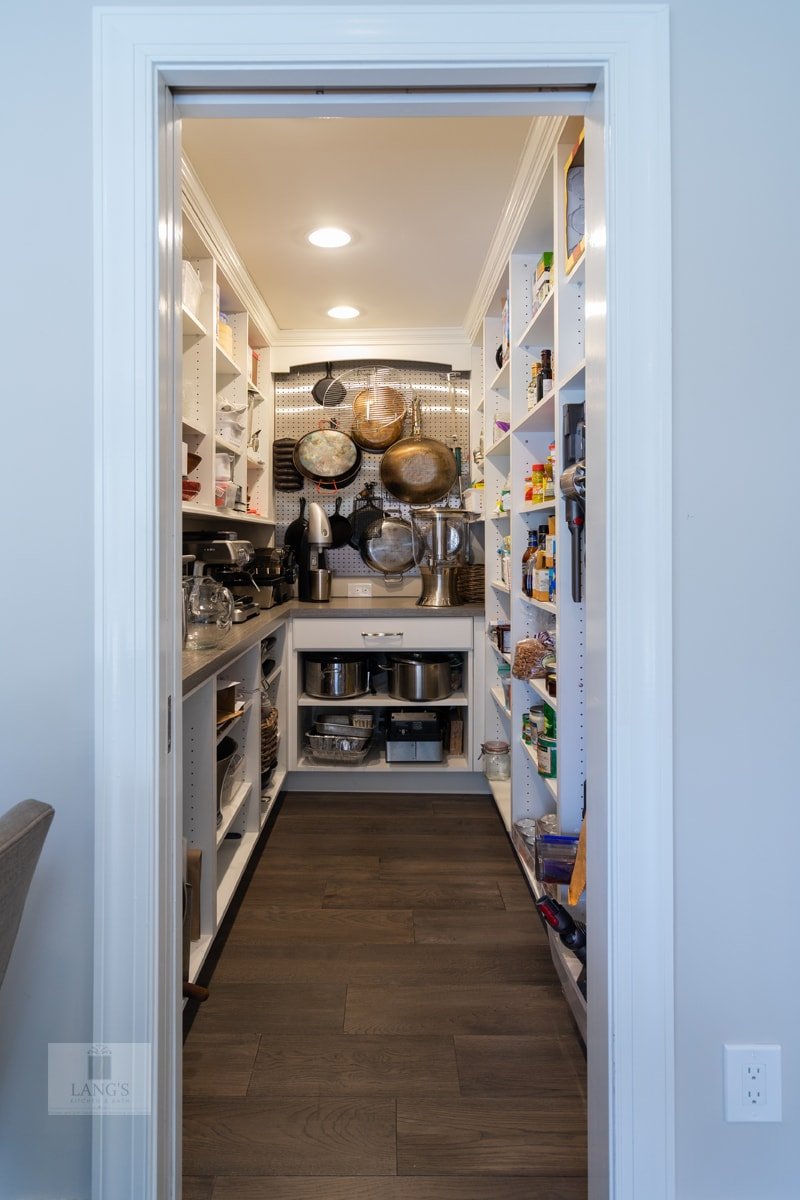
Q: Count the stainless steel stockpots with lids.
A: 2